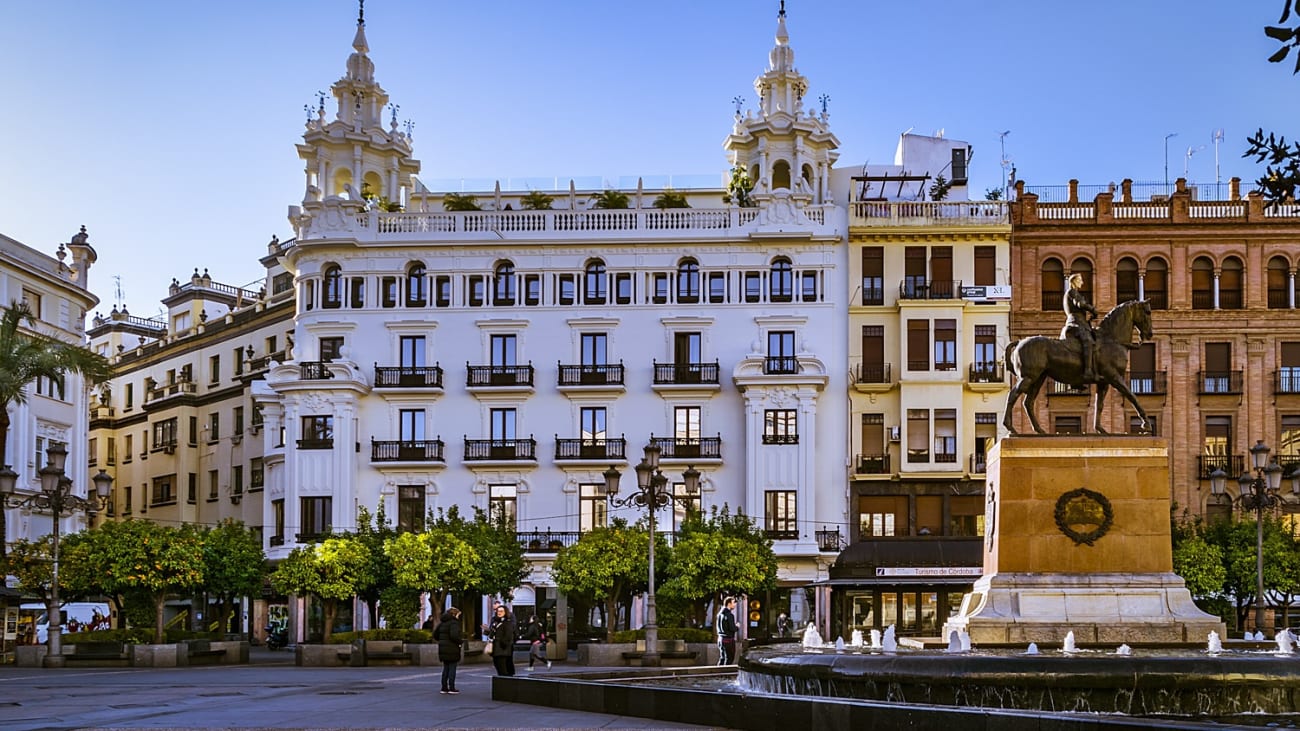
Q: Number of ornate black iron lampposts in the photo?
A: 3